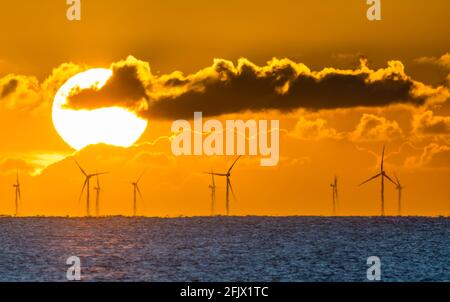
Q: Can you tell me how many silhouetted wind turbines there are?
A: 9